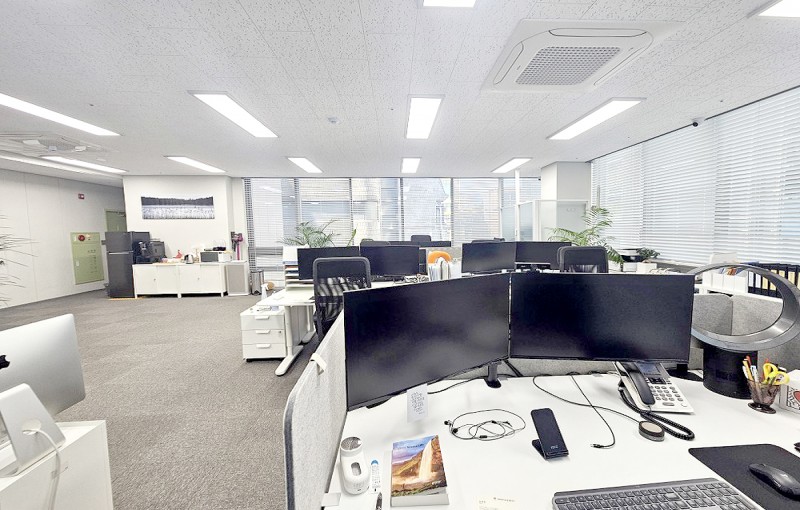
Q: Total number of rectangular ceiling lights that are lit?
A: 11